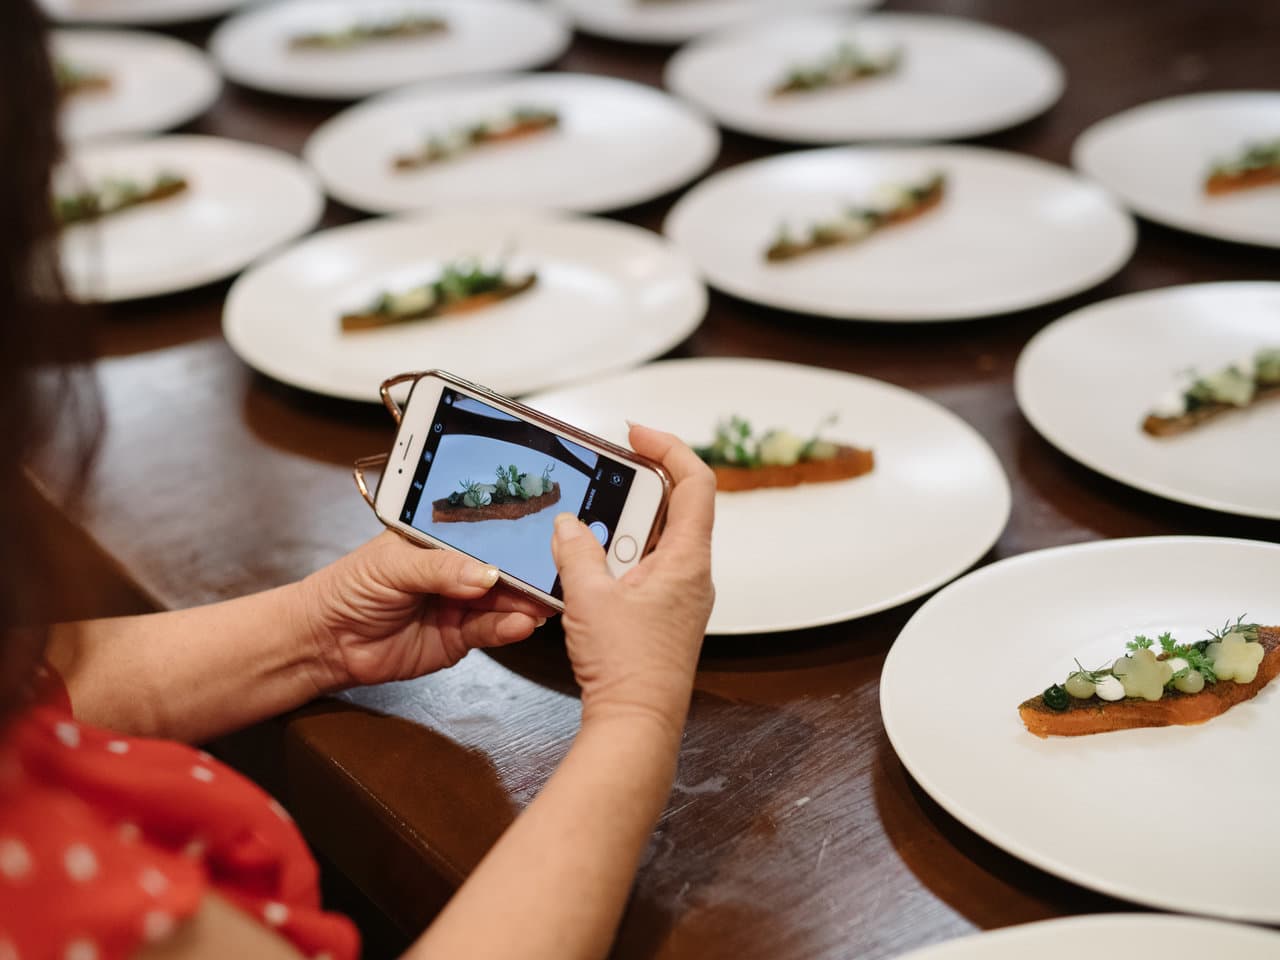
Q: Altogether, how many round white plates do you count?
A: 14